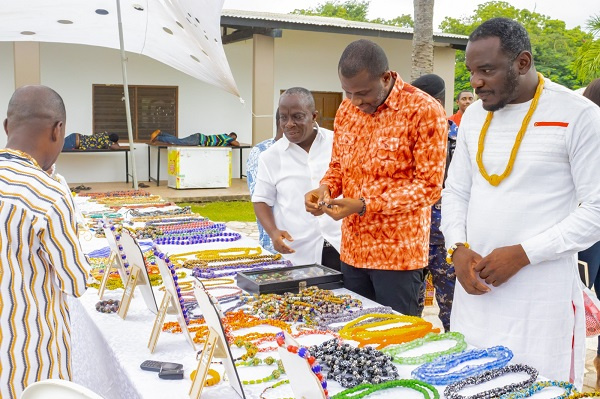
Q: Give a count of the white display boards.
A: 5